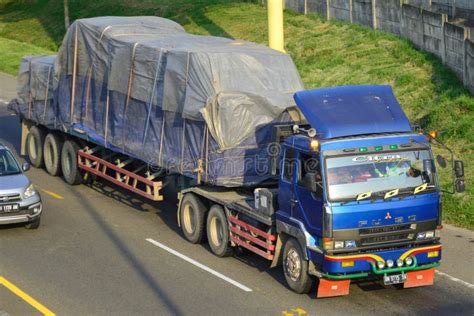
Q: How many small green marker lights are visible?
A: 3